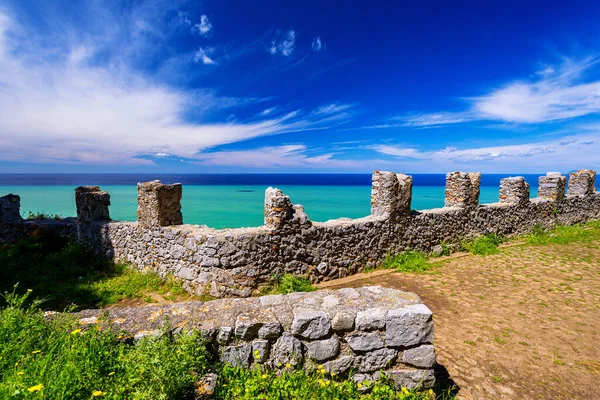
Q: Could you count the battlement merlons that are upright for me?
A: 9